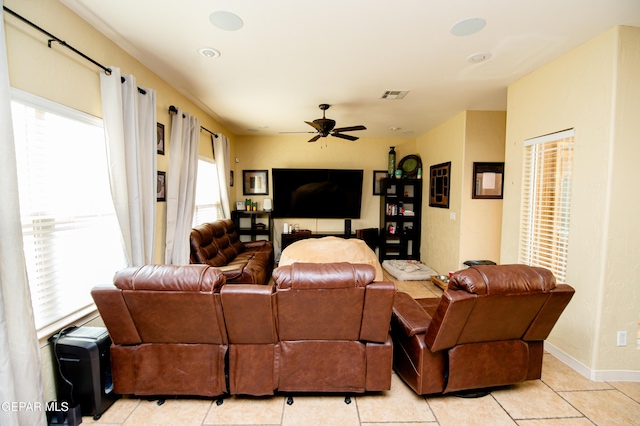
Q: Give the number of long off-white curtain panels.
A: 4